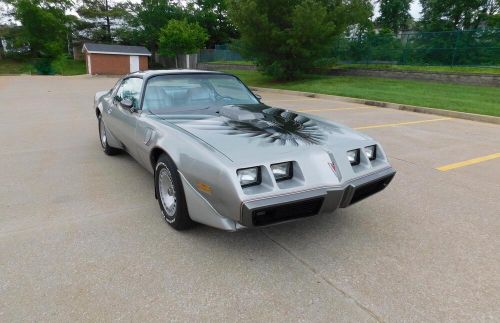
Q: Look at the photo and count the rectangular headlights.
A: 4